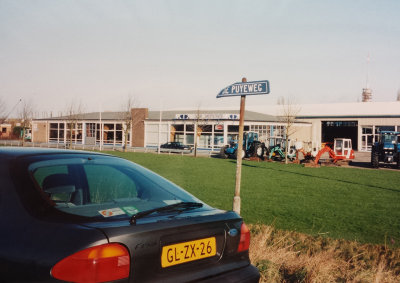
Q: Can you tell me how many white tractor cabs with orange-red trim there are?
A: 1